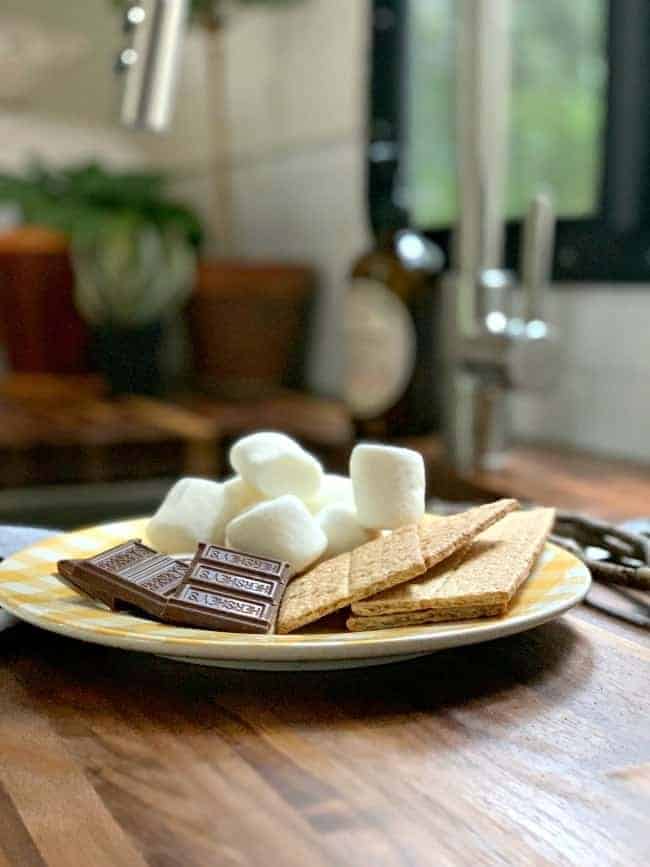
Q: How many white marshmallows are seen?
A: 7